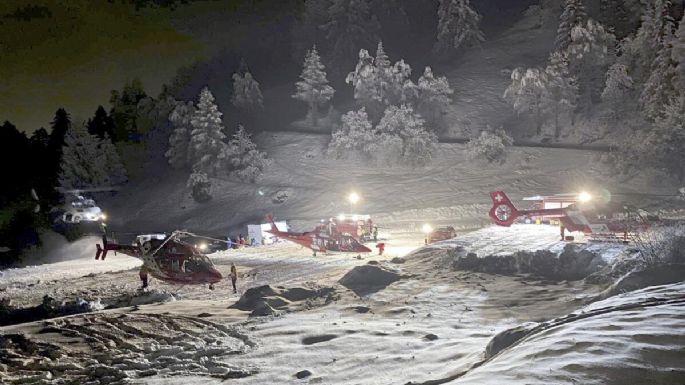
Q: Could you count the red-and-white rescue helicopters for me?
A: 3